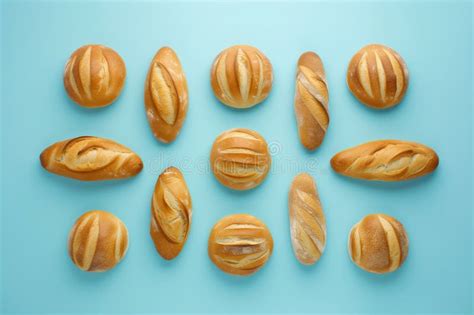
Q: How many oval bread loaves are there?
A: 6